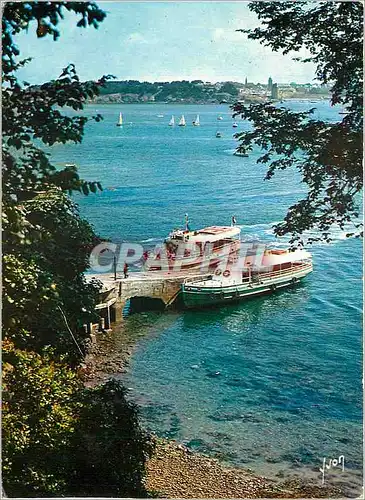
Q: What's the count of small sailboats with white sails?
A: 4